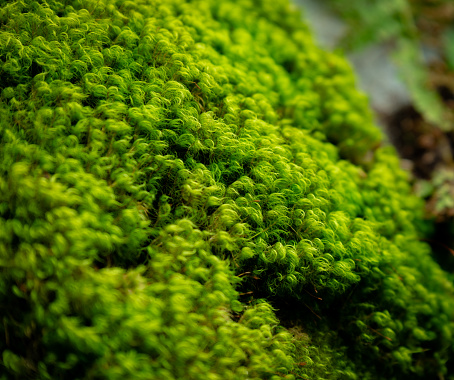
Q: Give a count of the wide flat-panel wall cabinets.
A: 0